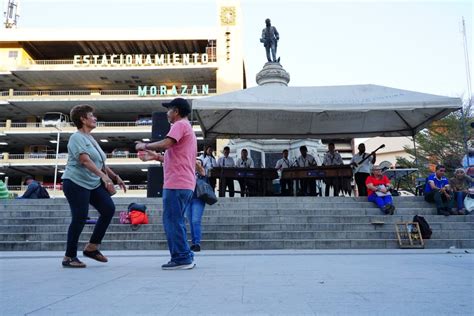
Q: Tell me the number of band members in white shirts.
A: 7